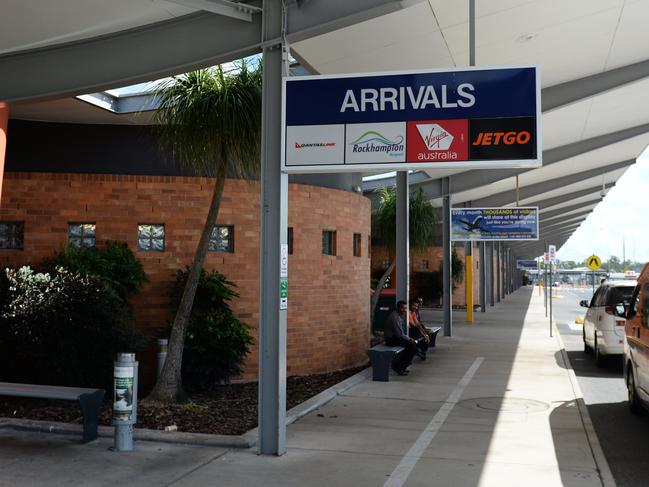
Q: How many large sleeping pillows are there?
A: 0